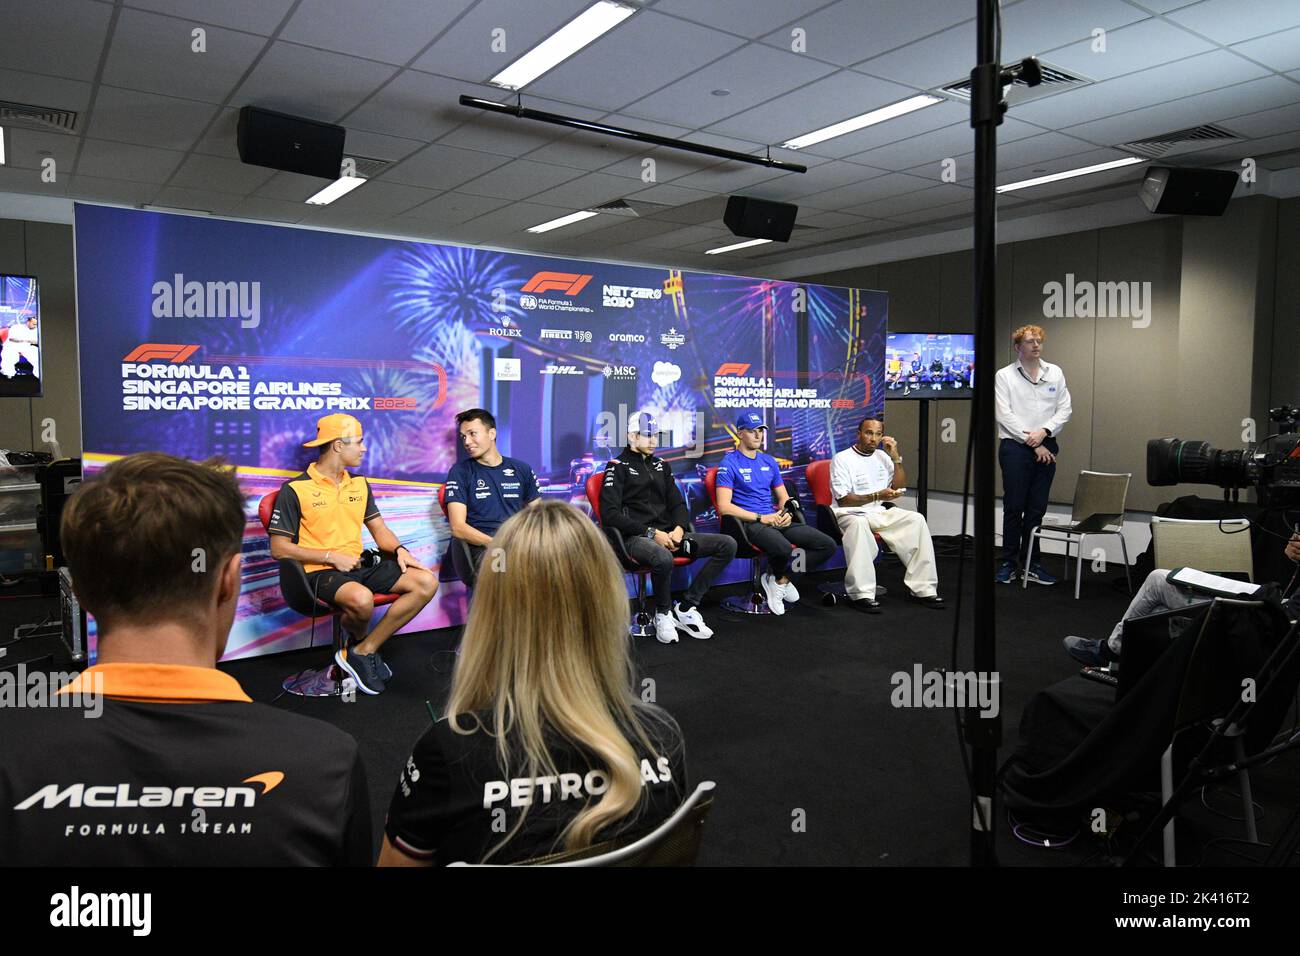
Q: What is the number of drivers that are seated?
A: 5